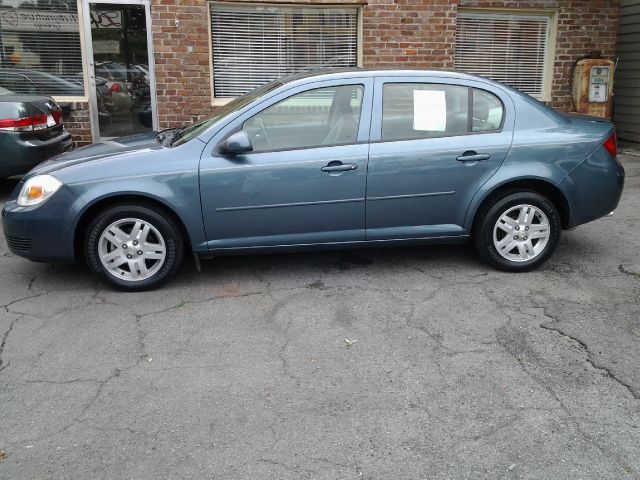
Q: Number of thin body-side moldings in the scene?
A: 2